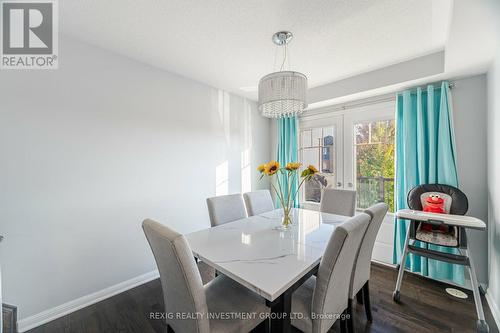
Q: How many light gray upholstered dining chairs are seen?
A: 6